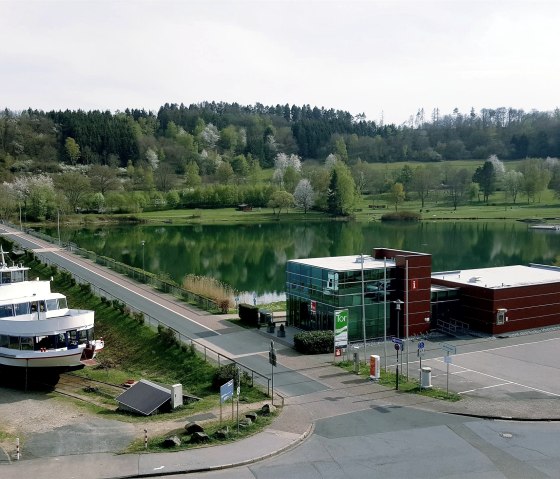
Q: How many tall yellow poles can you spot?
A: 0